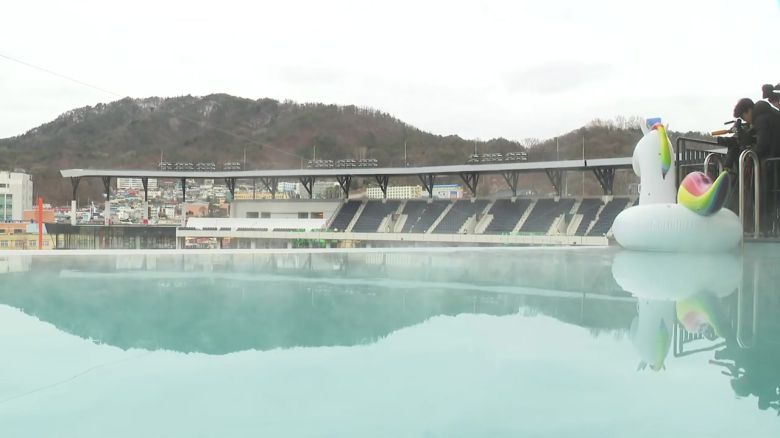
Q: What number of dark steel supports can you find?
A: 14